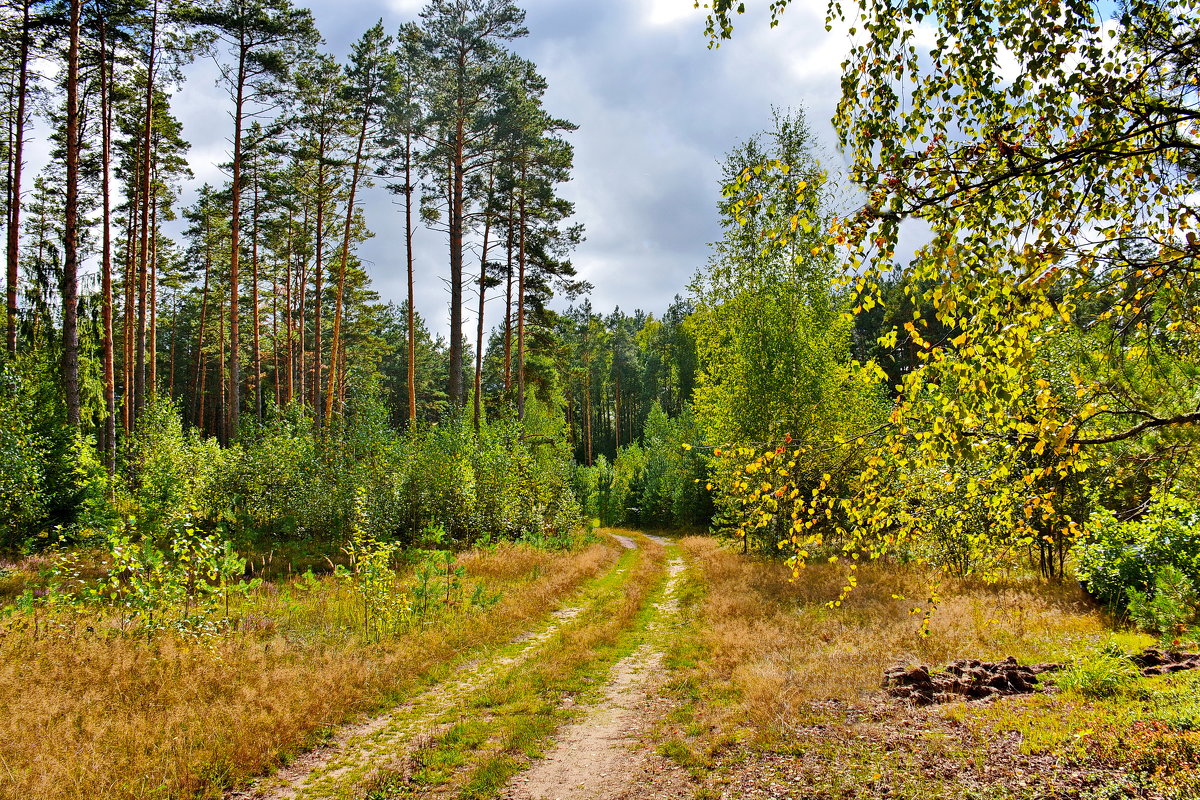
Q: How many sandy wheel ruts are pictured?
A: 2